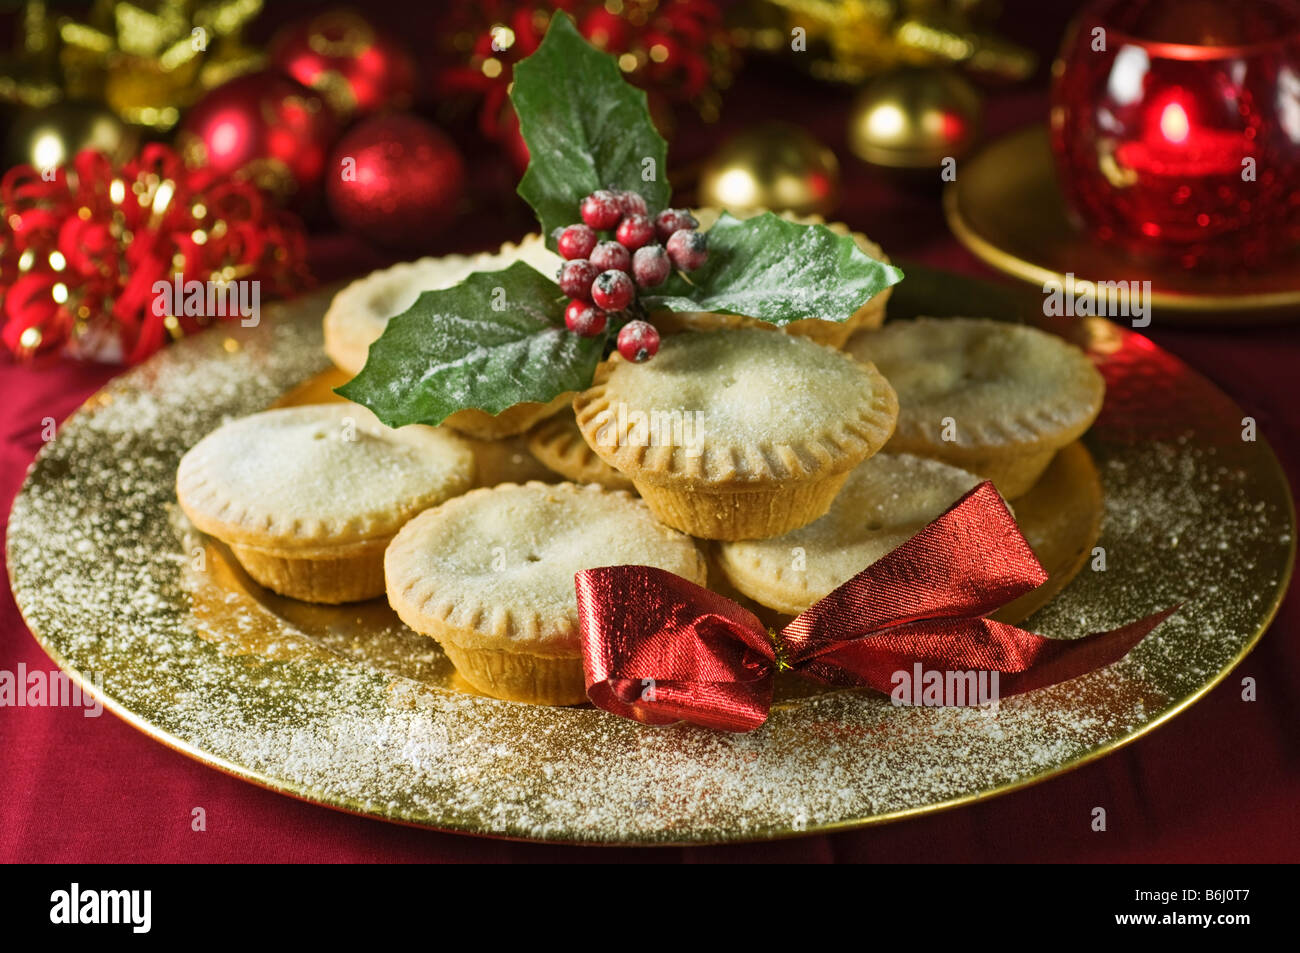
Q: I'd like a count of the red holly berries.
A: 12